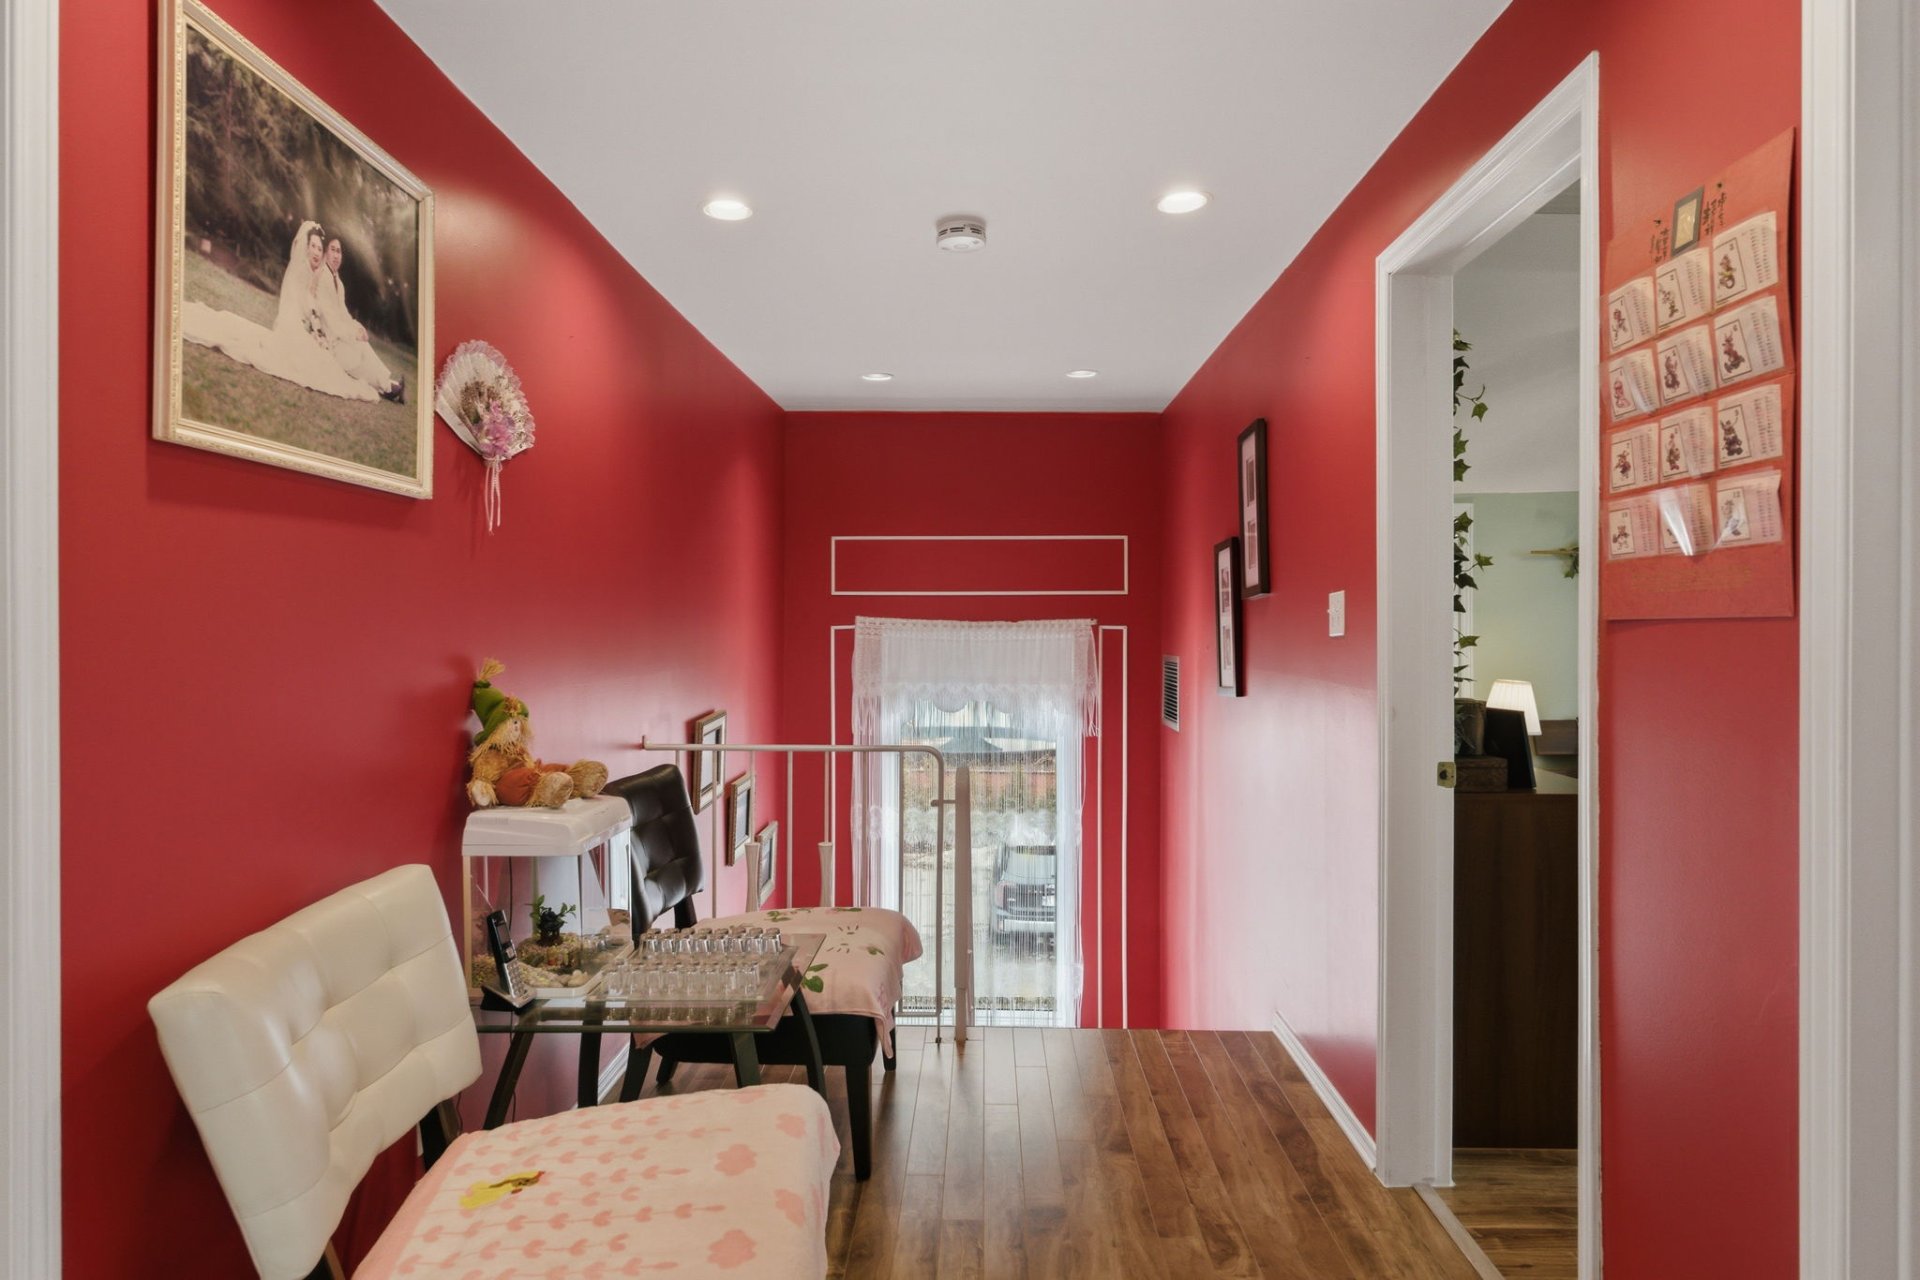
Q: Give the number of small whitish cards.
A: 12